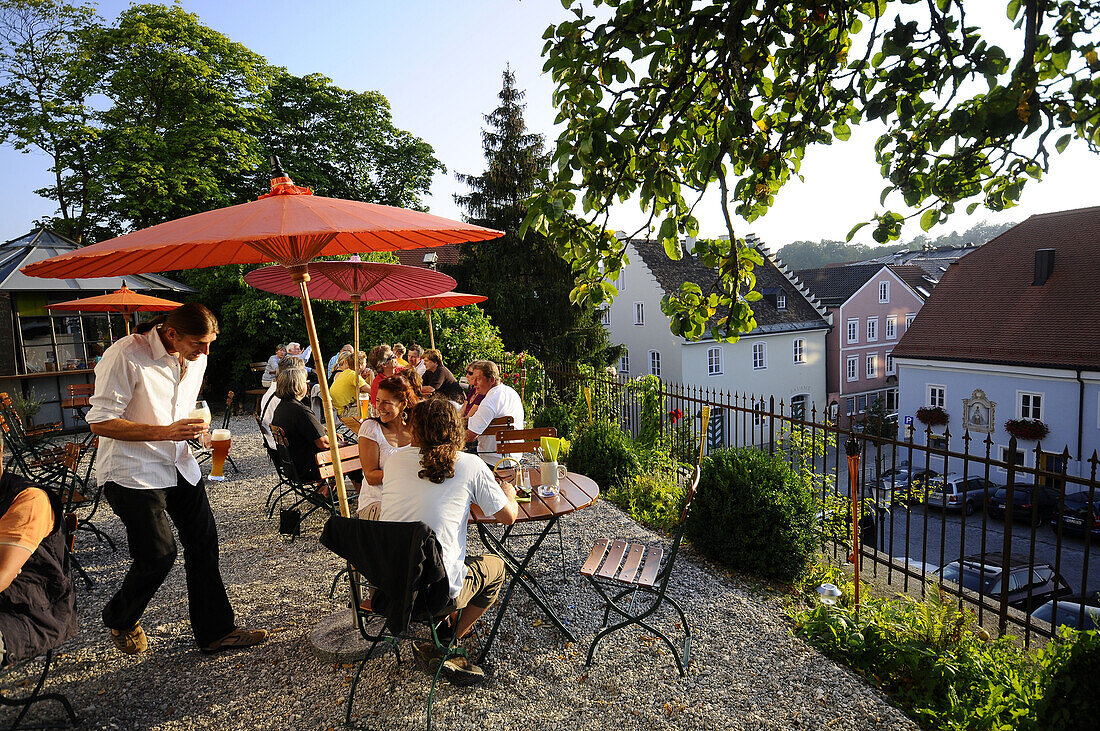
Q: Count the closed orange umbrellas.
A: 0